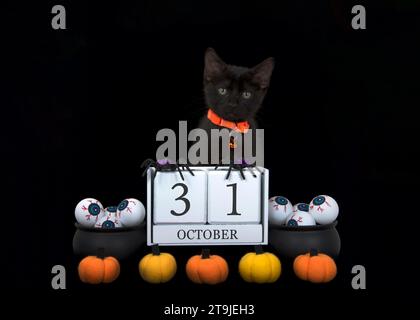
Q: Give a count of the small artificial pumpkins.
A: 5